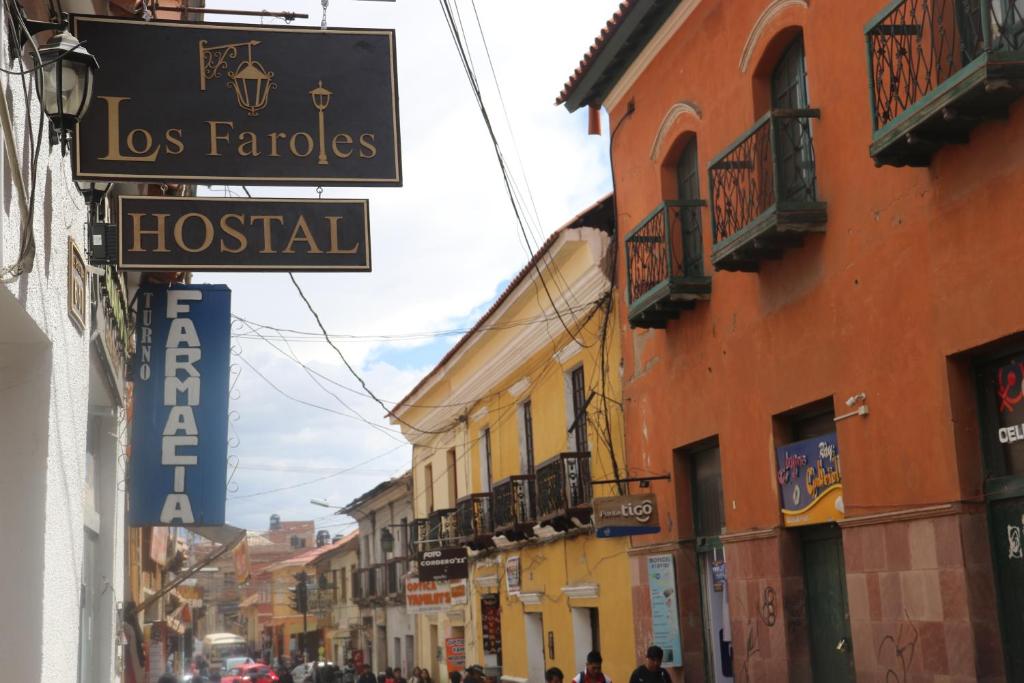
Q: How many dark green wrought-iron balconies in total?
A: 3